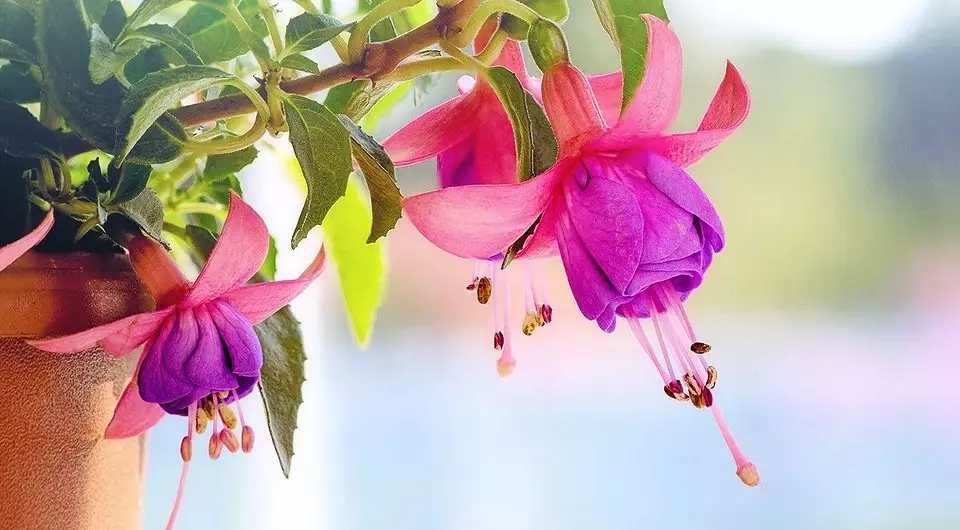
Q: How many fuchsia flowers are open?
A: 3